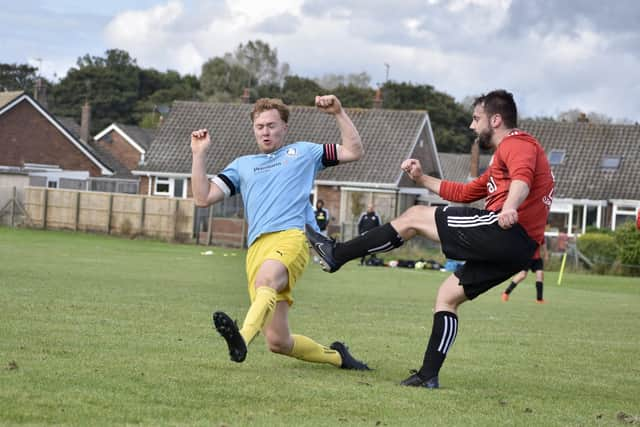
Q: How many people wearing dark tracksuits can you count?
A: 2